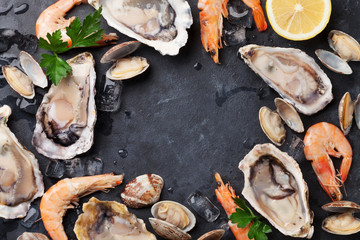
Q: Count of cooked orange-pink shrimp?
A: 5